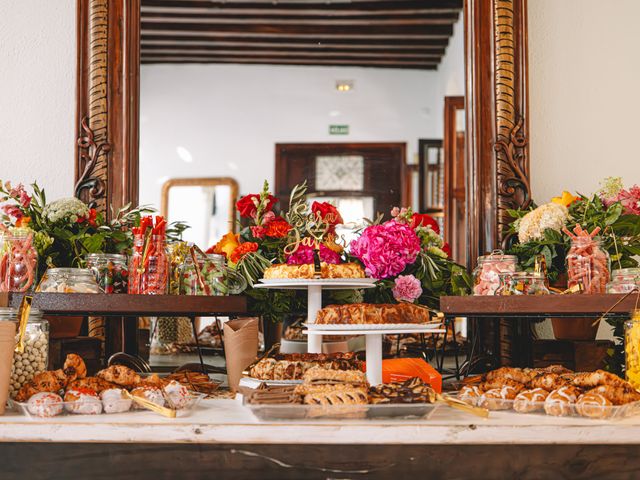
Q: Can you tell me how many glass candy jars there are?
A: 12